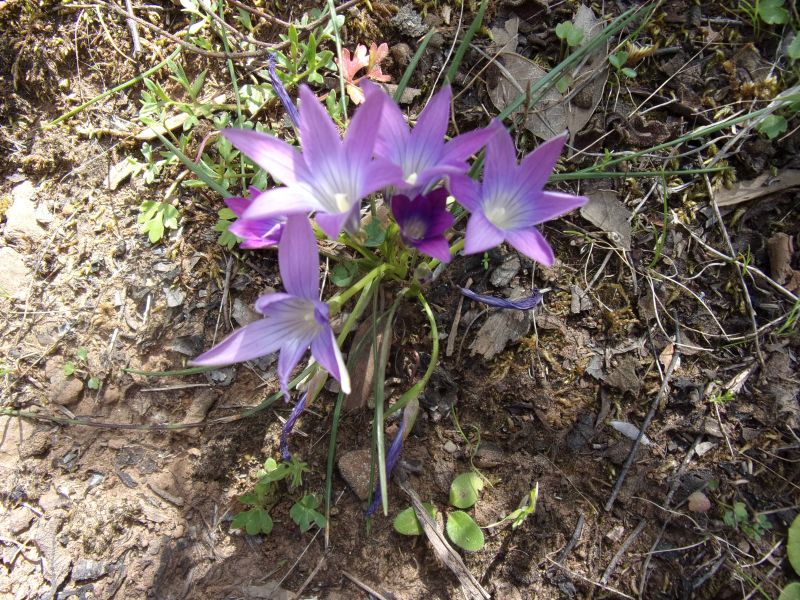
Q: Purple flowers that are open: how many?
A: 6